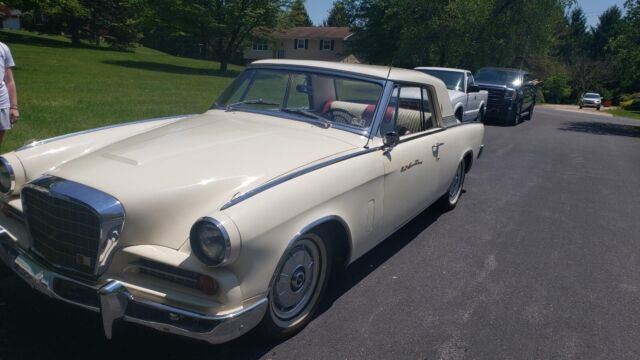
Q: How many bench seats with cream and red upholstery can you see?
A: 1